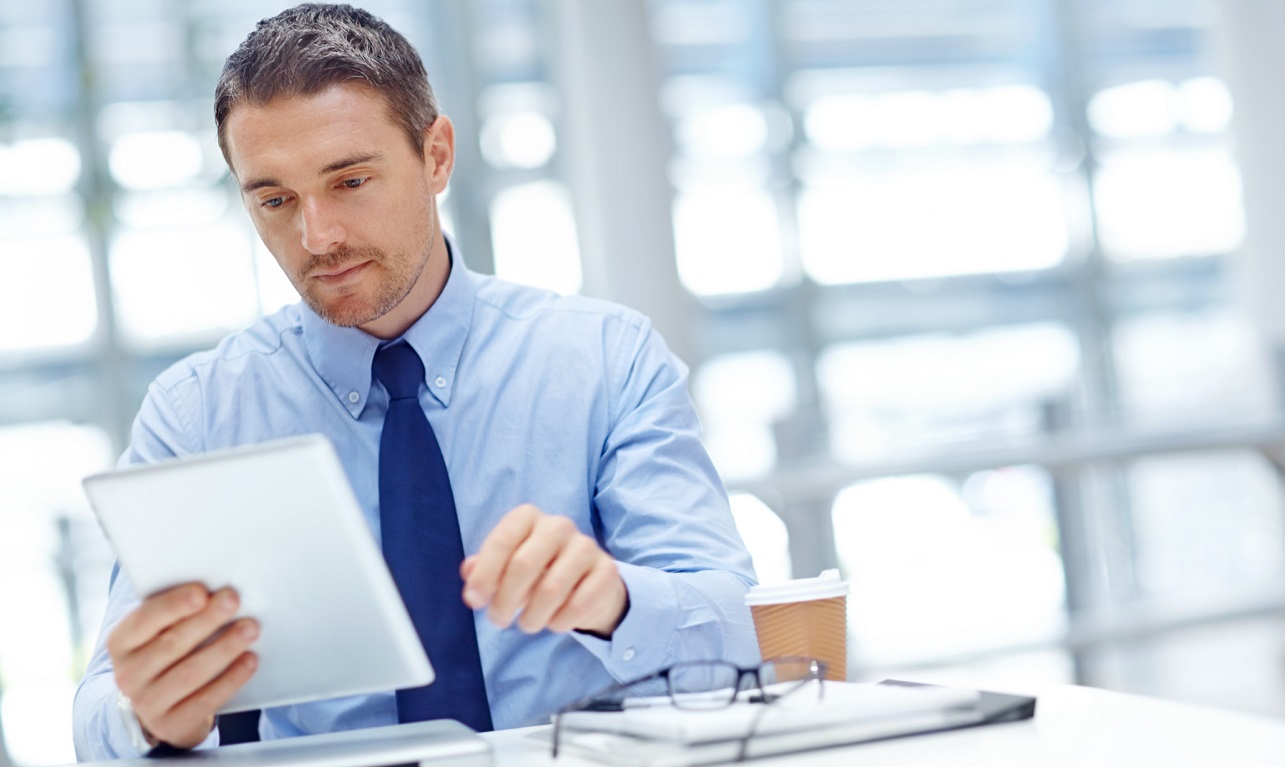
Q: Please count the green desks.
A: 0